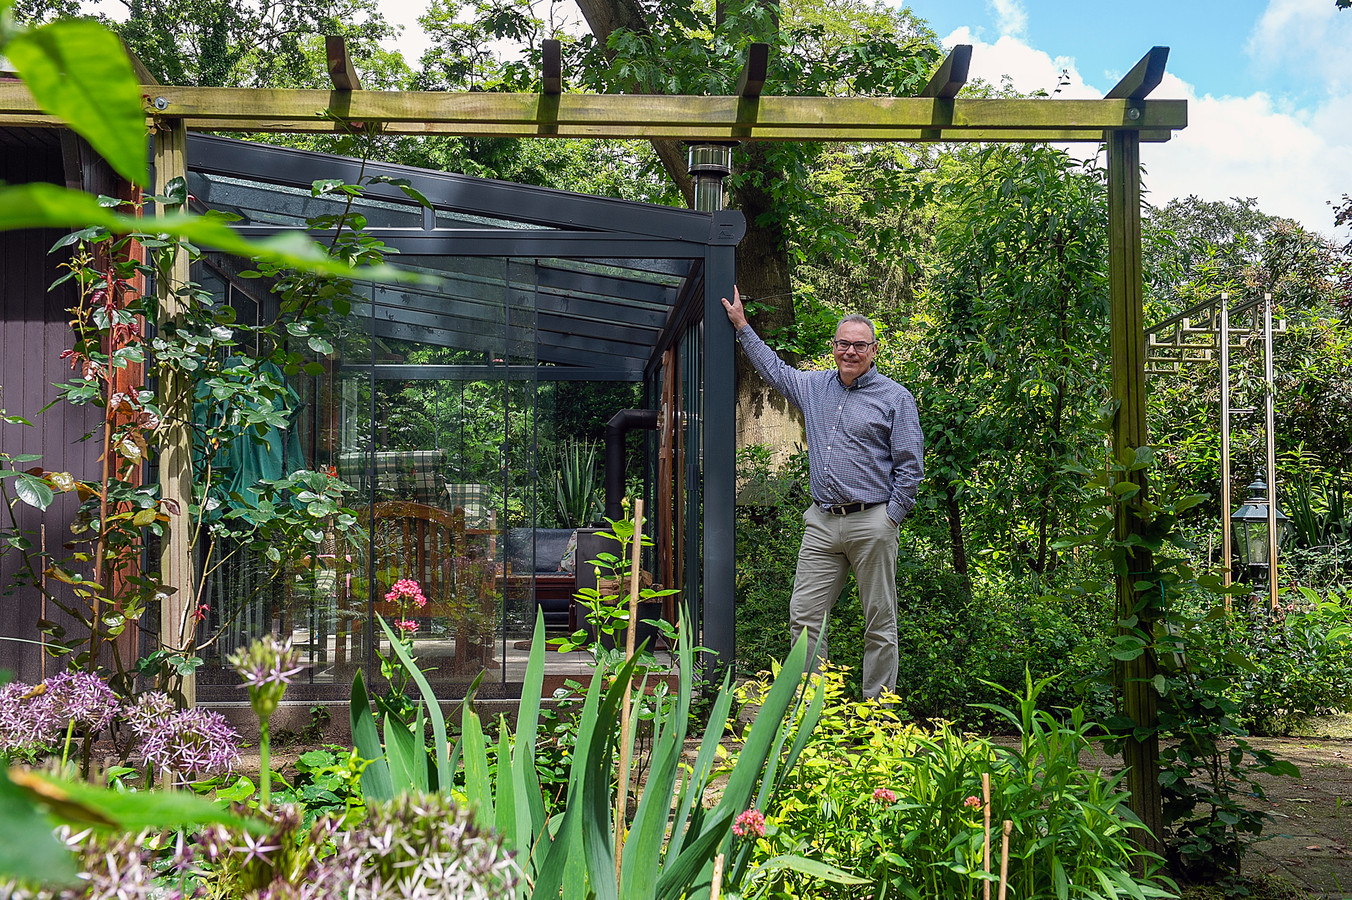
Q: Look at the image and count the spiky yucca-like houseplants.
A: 1